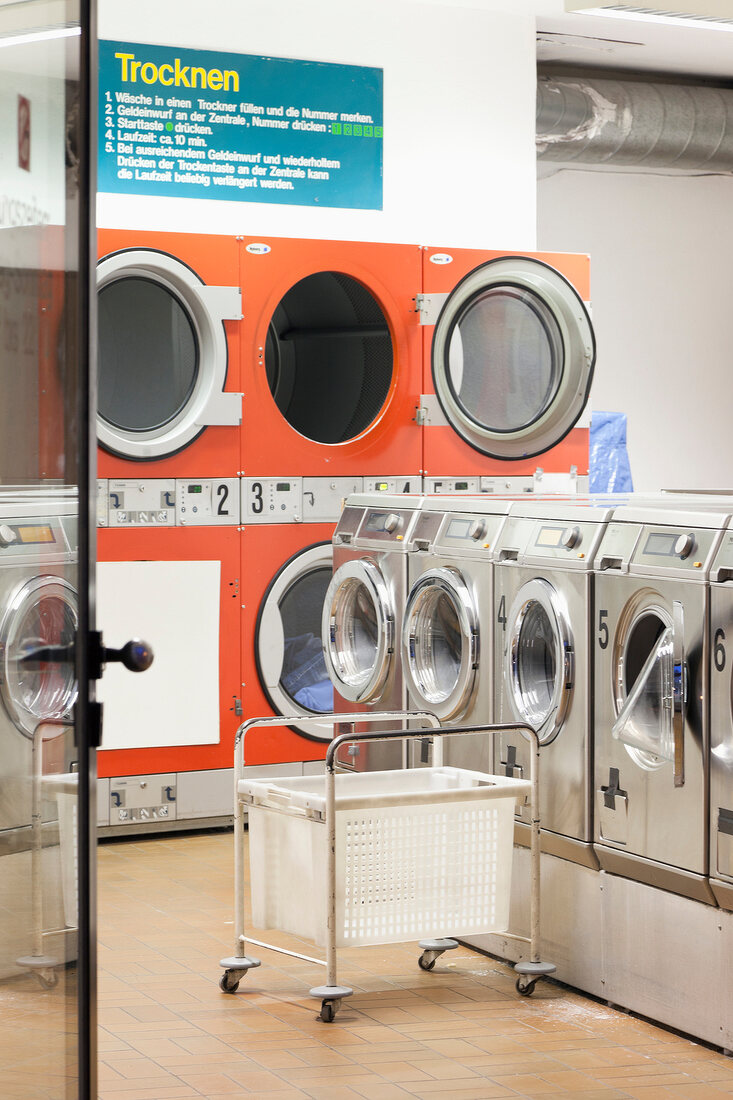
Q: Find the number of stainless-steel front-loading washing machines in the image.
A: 5